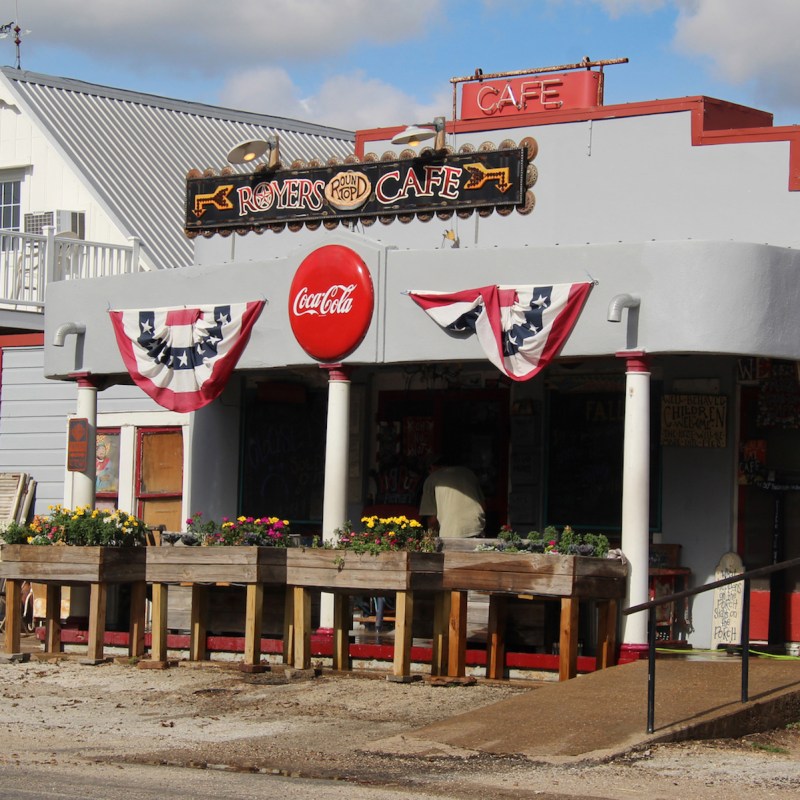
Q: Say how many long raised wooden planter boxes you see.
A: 4